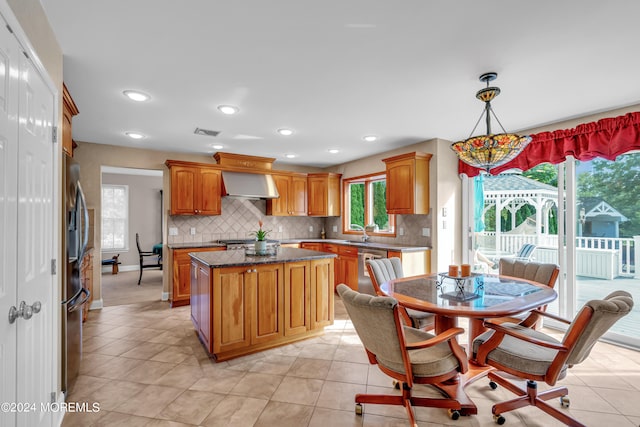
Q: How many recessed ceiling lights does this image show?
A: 8